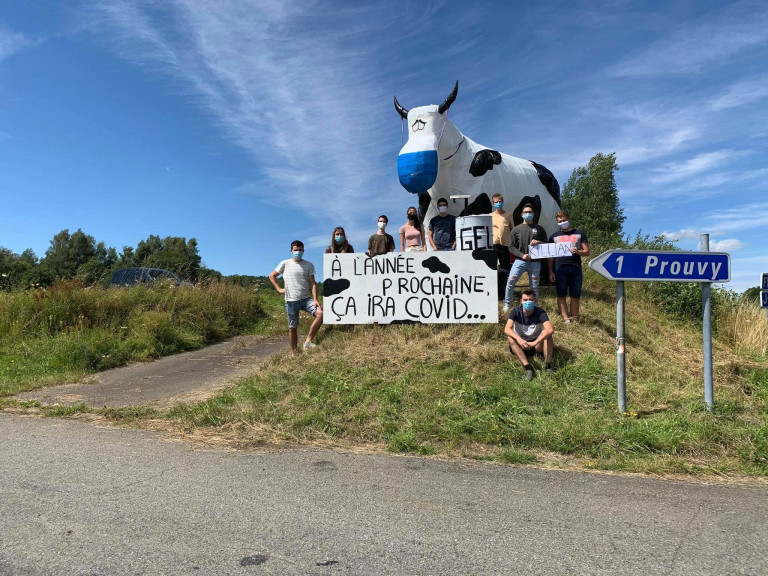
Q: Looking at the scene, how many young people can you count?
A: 9